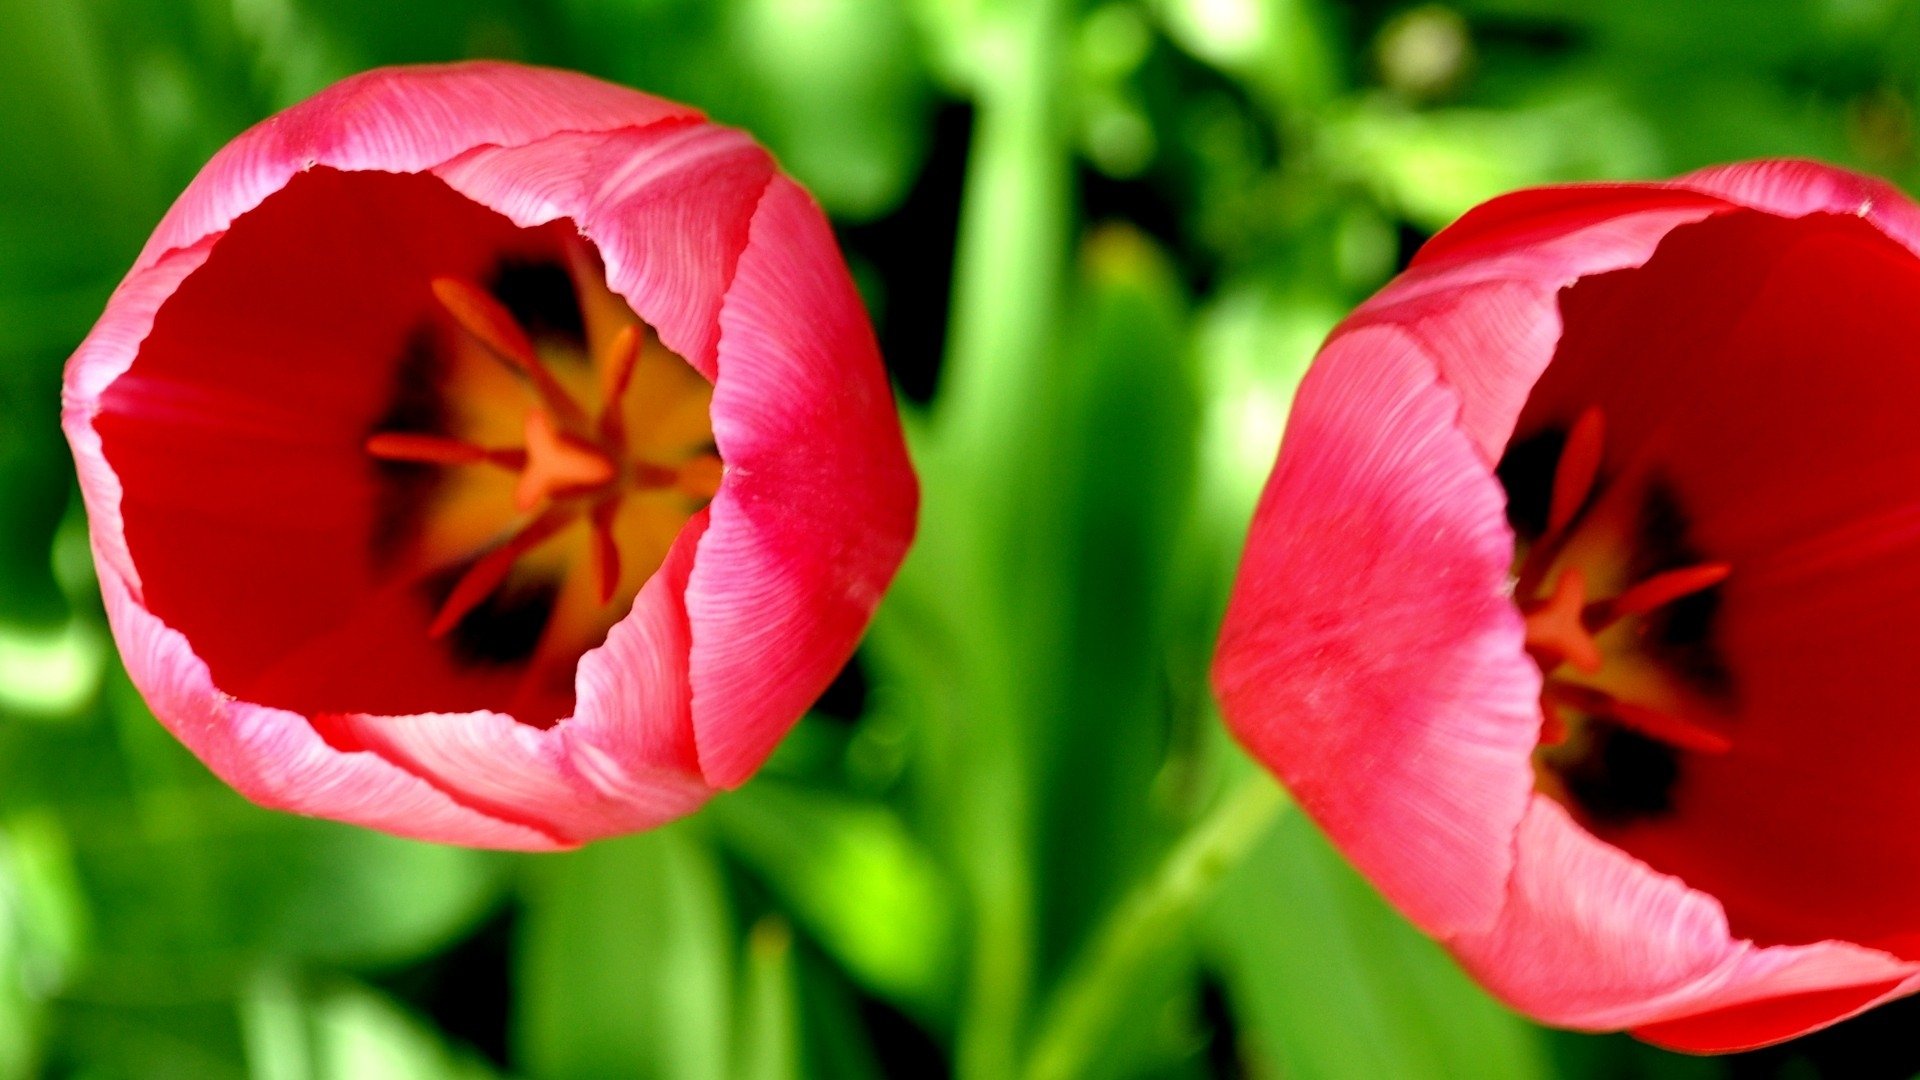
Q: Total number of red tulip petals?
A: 12